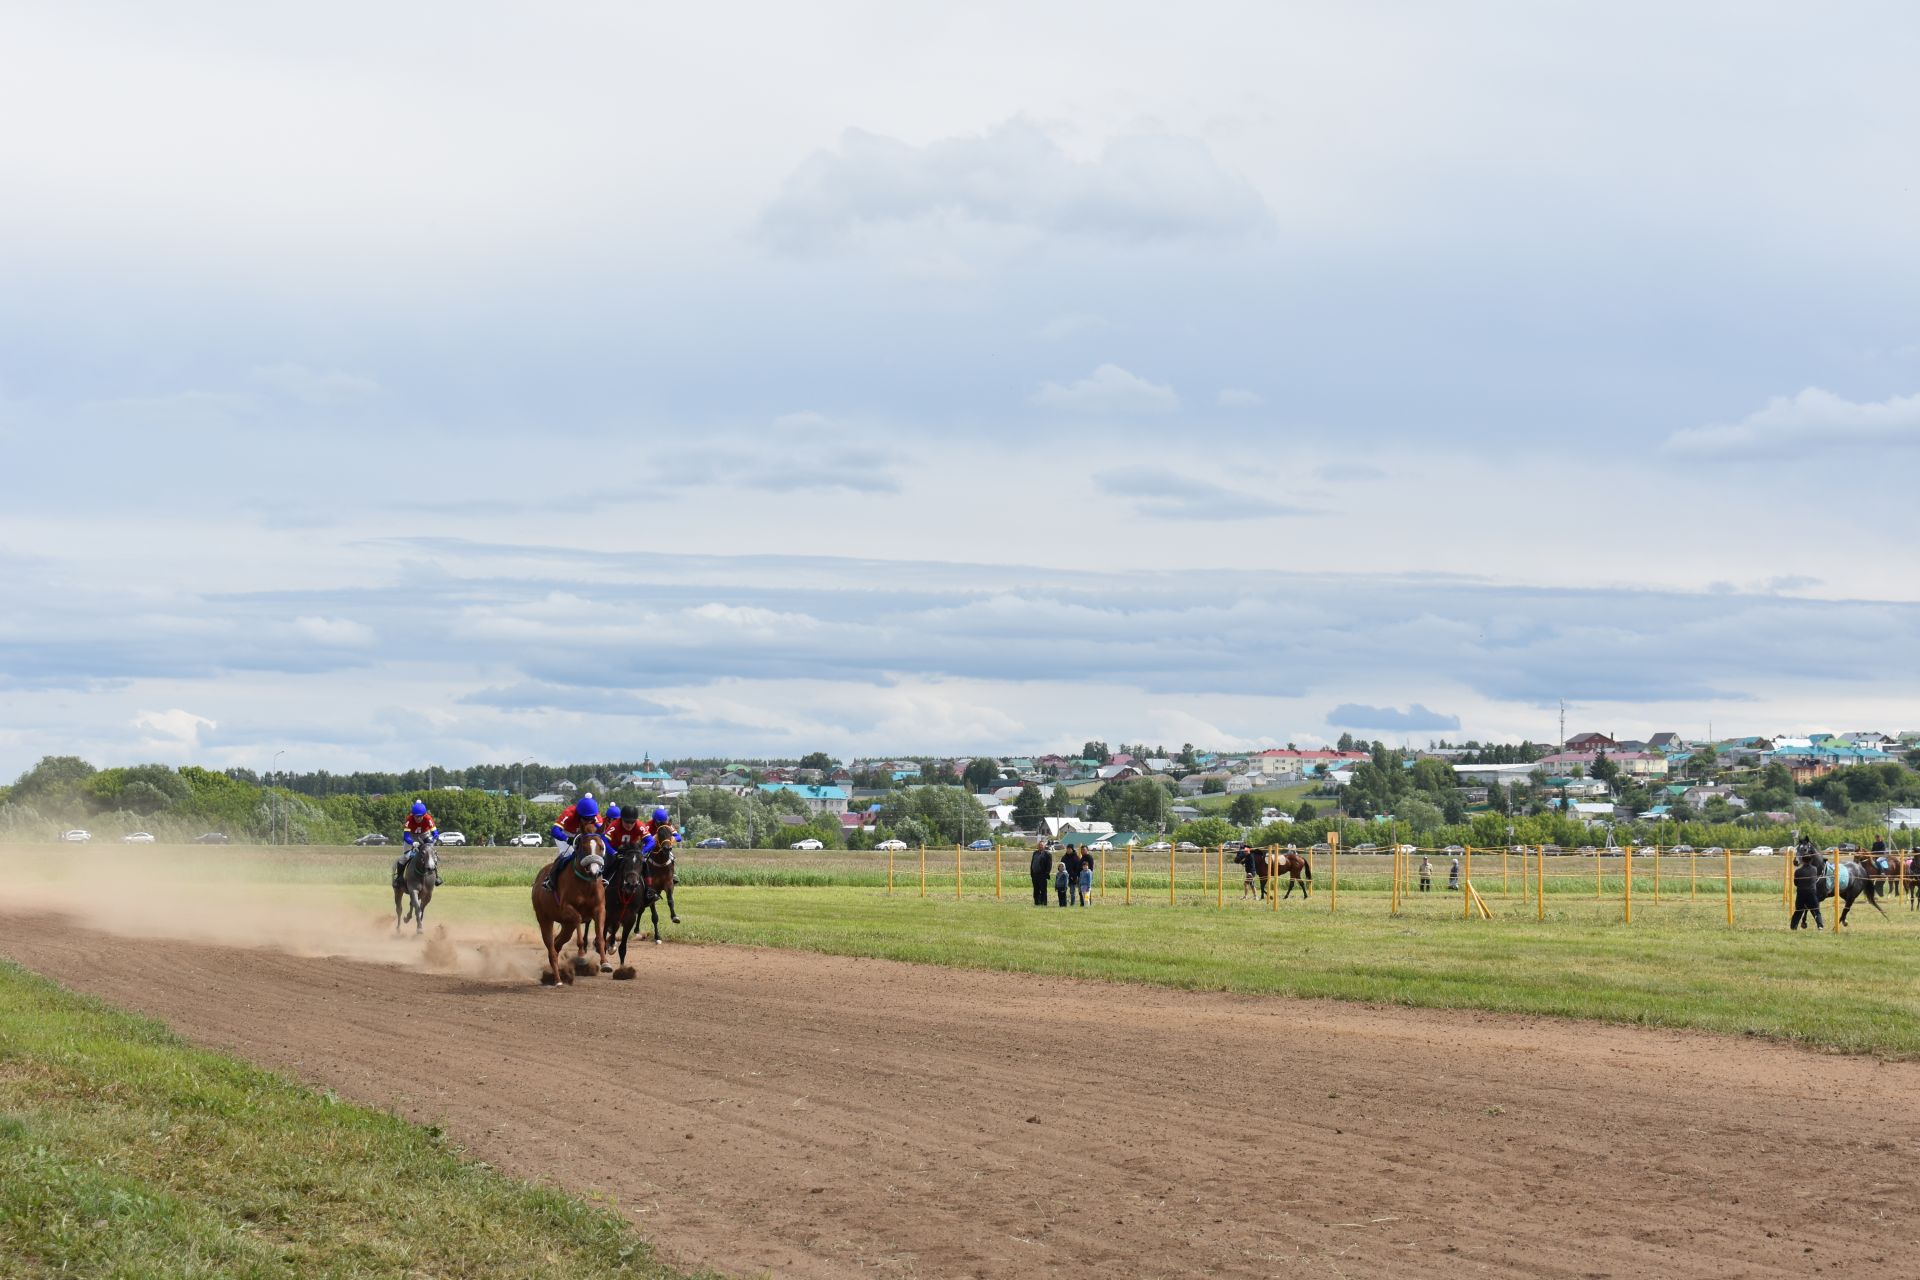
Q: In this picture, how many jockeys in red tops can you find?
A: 5